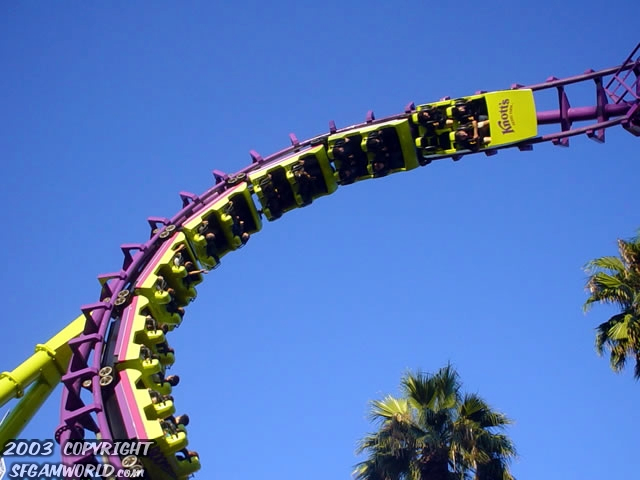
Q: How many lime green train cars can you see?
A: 7